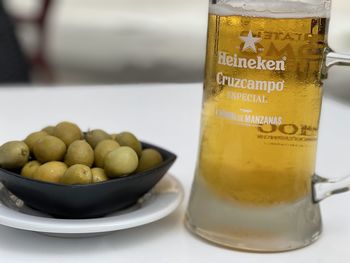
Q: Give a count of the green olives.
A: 15